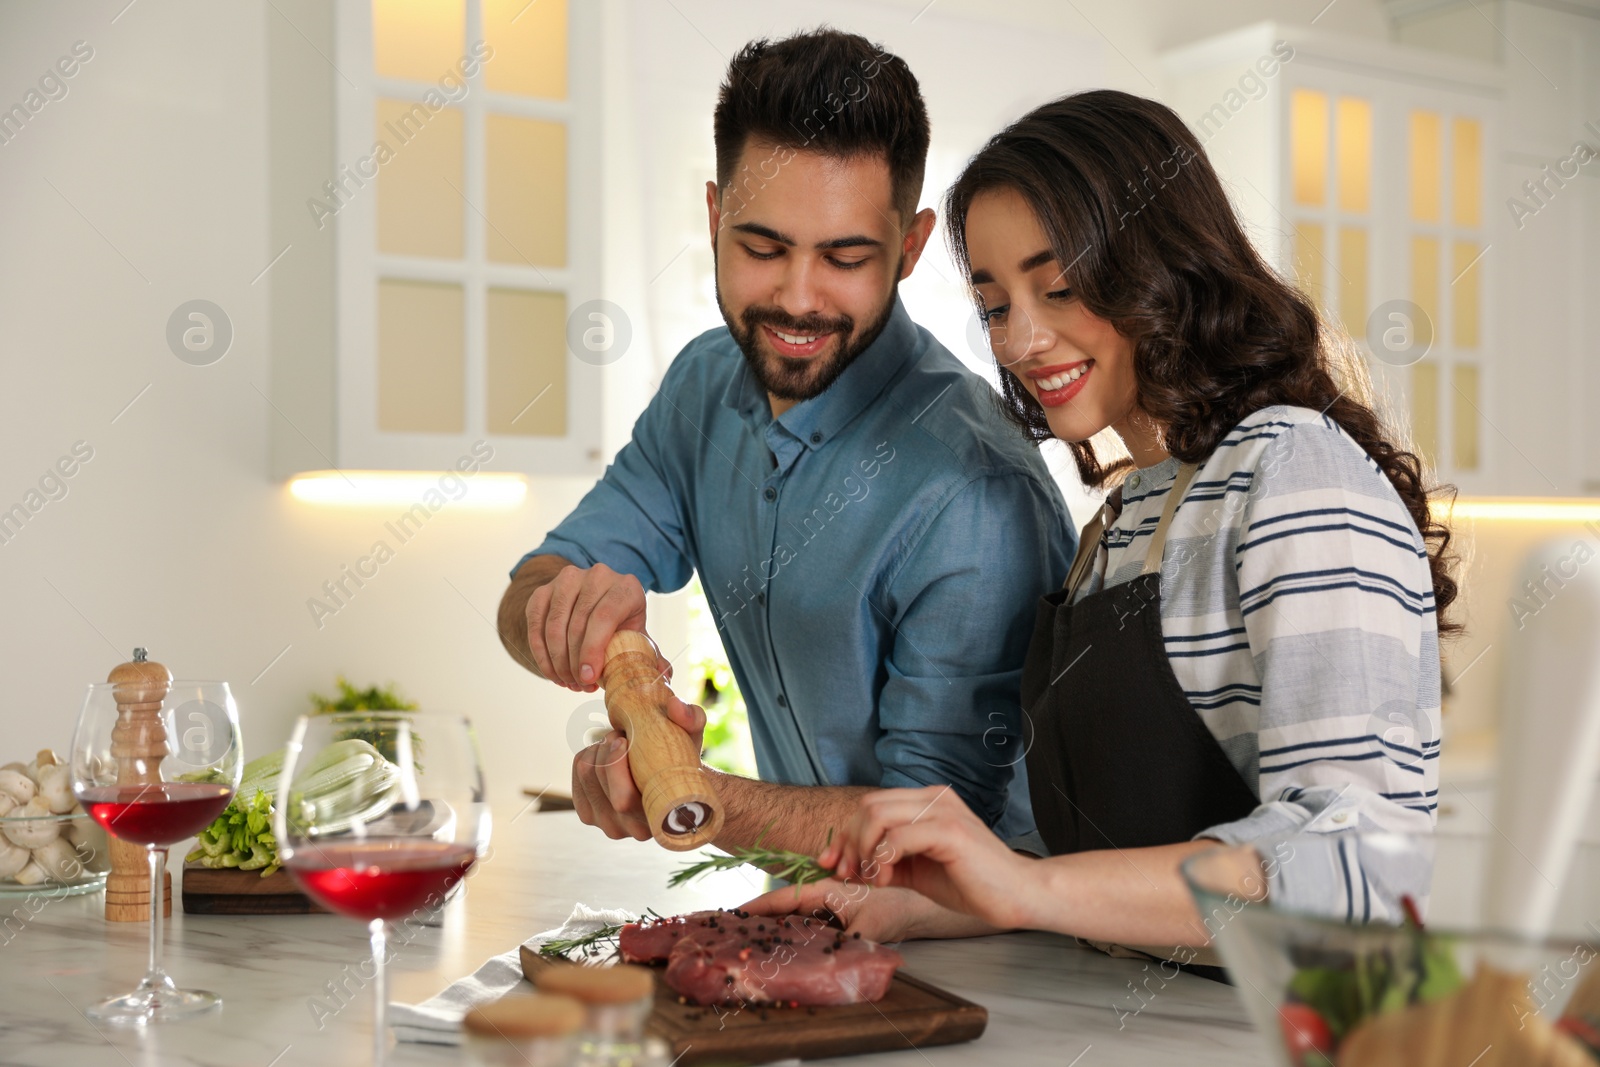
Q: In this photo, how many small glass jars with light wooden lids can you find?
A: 2